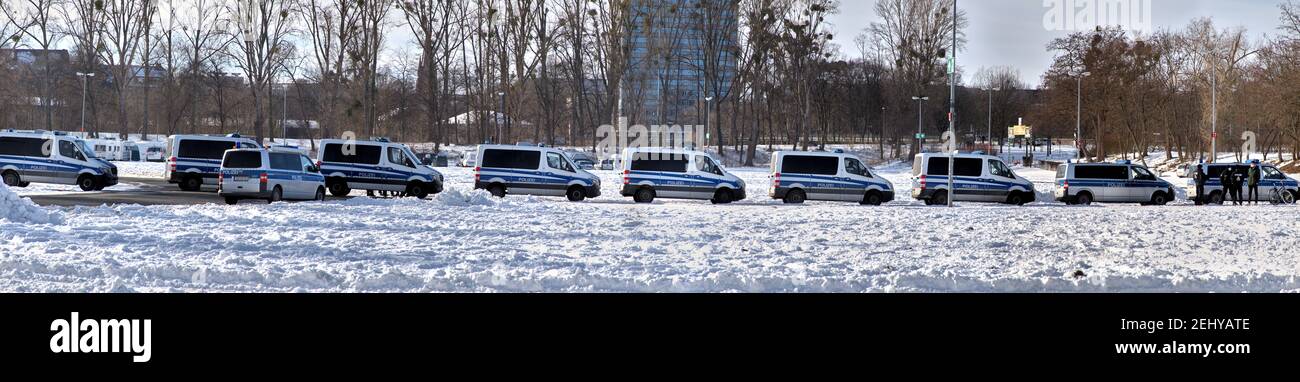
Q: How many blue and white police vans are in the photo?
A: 10